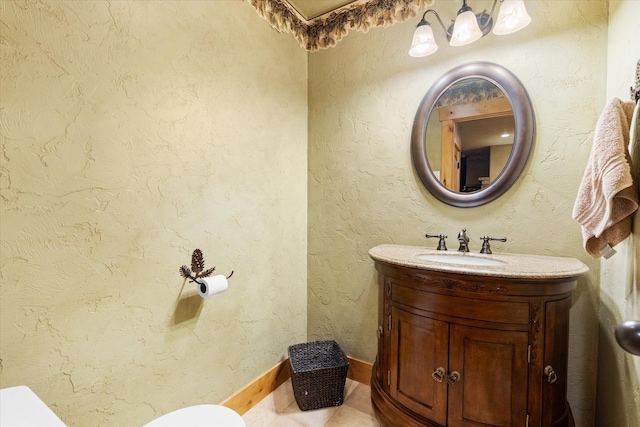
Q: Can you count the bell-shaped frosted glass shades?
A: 3